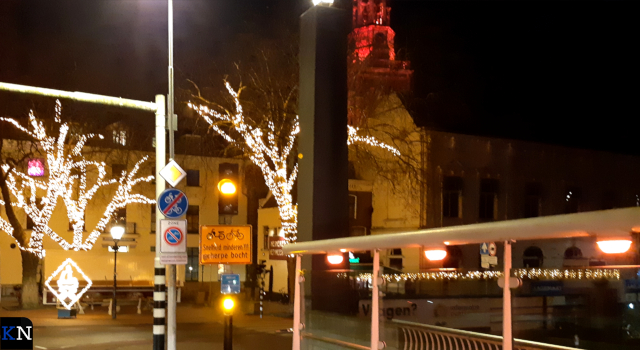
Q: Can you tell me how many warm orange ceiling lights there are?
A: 3